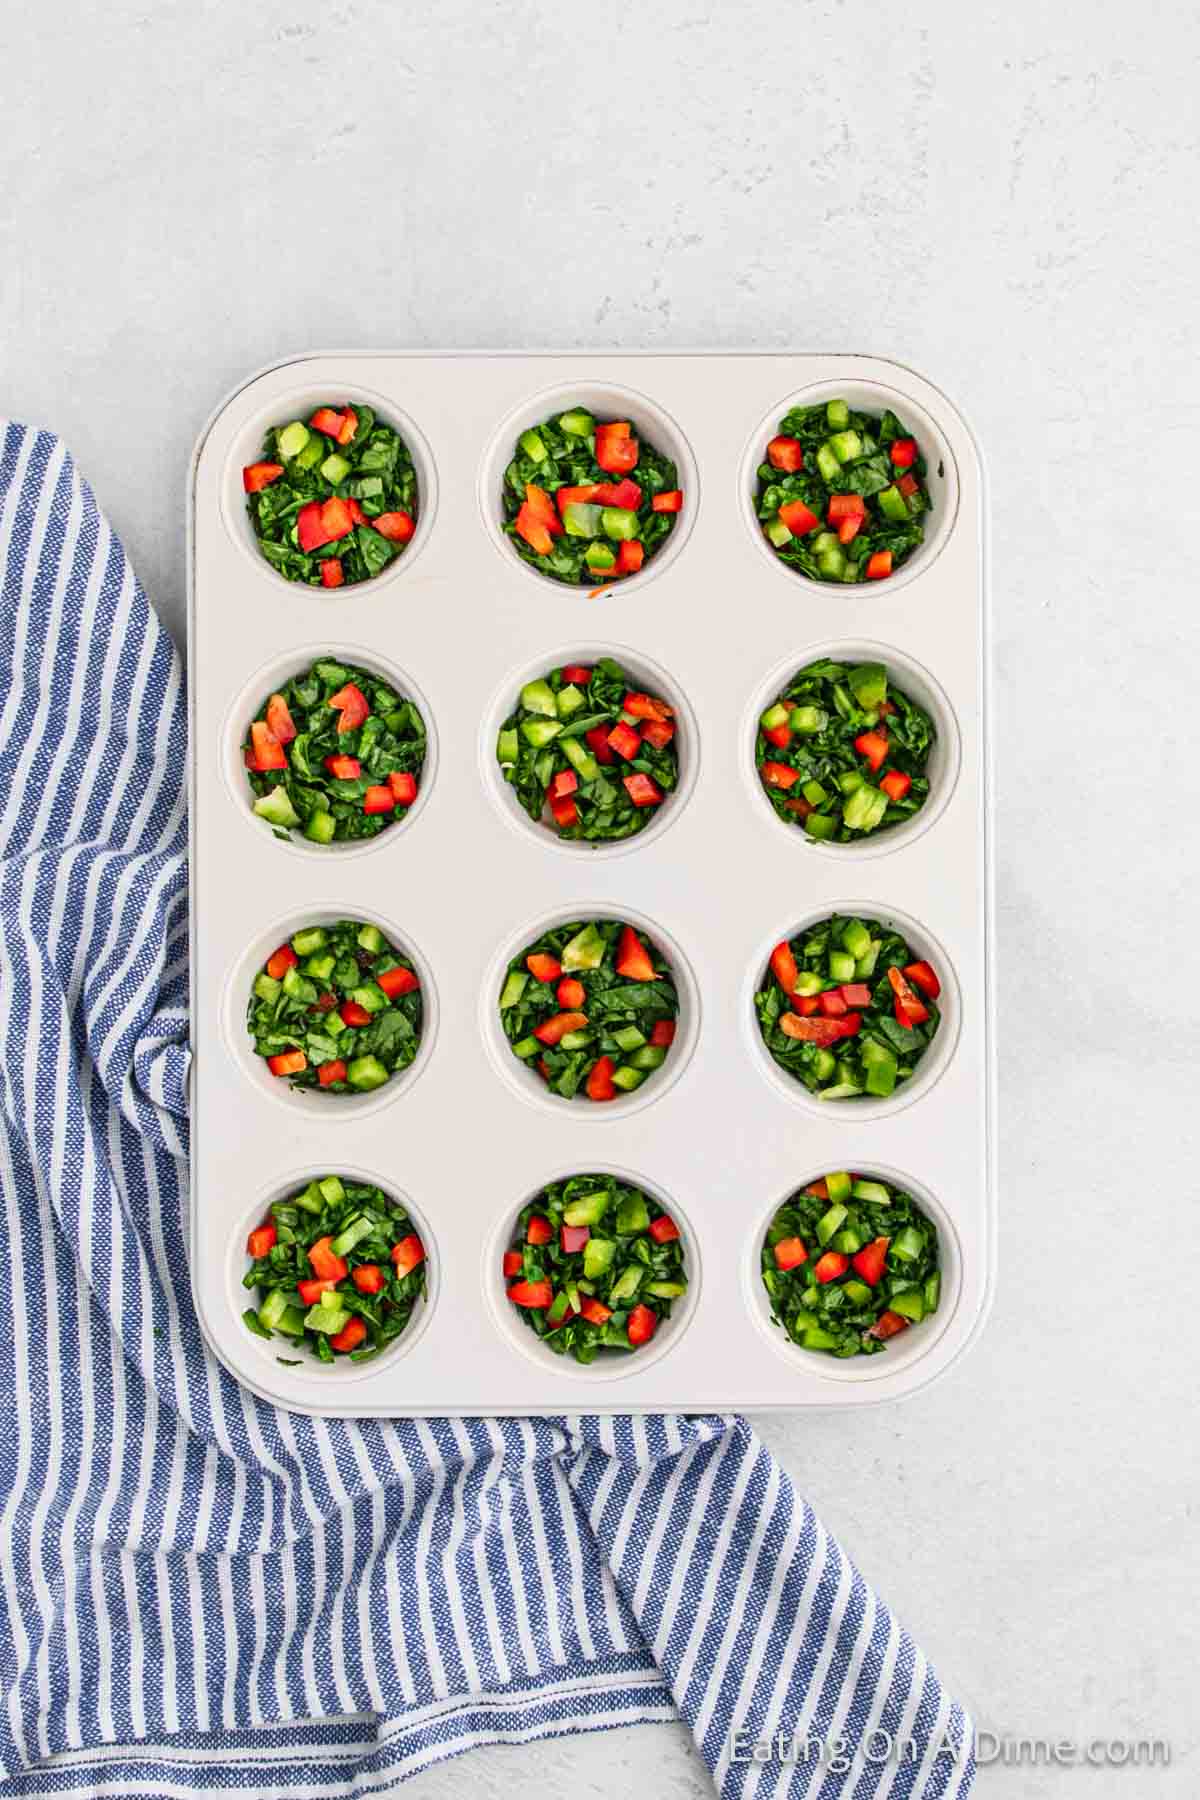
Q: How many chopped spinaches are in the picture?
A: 12